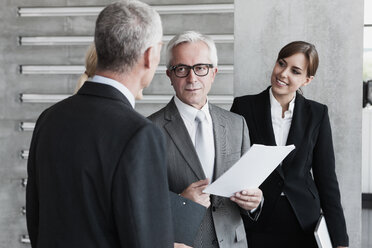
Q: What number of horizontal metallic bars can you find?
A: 9